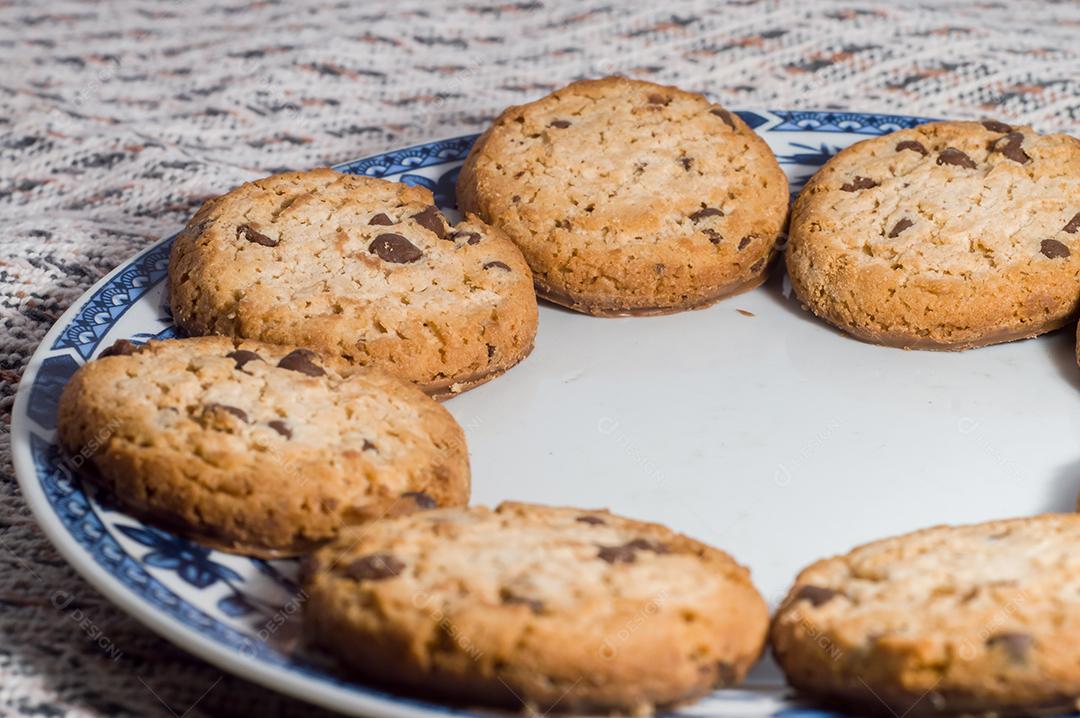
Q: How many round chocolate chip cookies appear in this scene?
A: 6